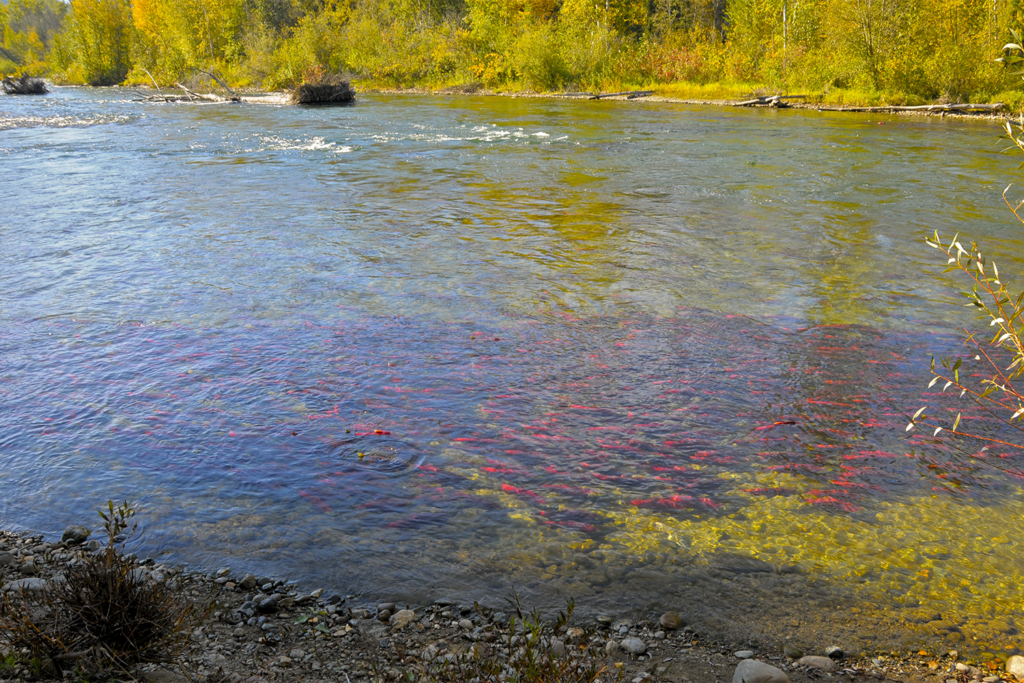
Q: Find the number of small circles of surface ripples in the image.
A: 1